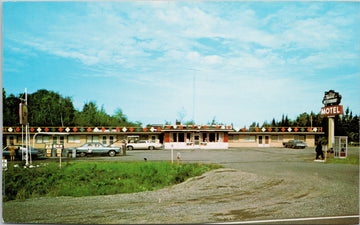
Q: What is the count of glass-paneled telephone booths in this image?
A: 1